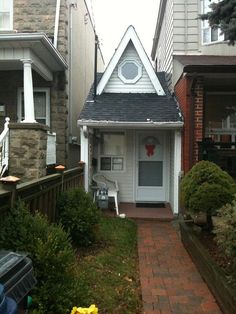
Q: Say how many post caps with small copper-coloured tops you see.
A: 3